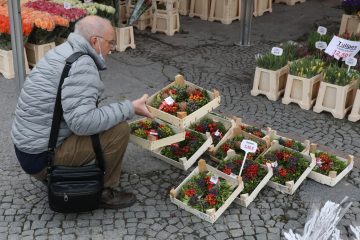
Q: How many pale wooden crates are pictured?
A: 11